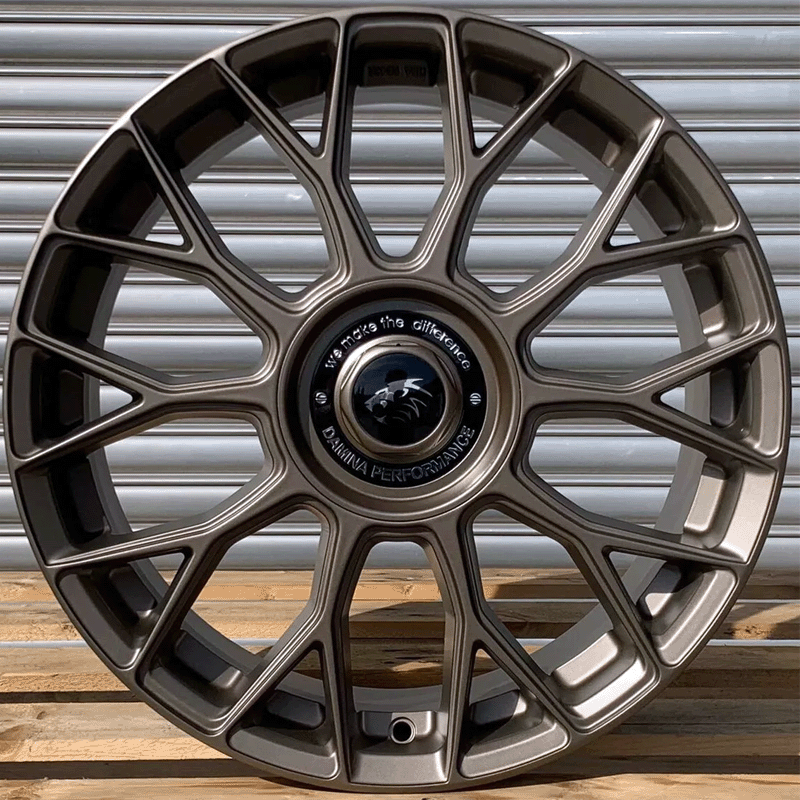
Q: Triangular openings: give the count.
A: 10